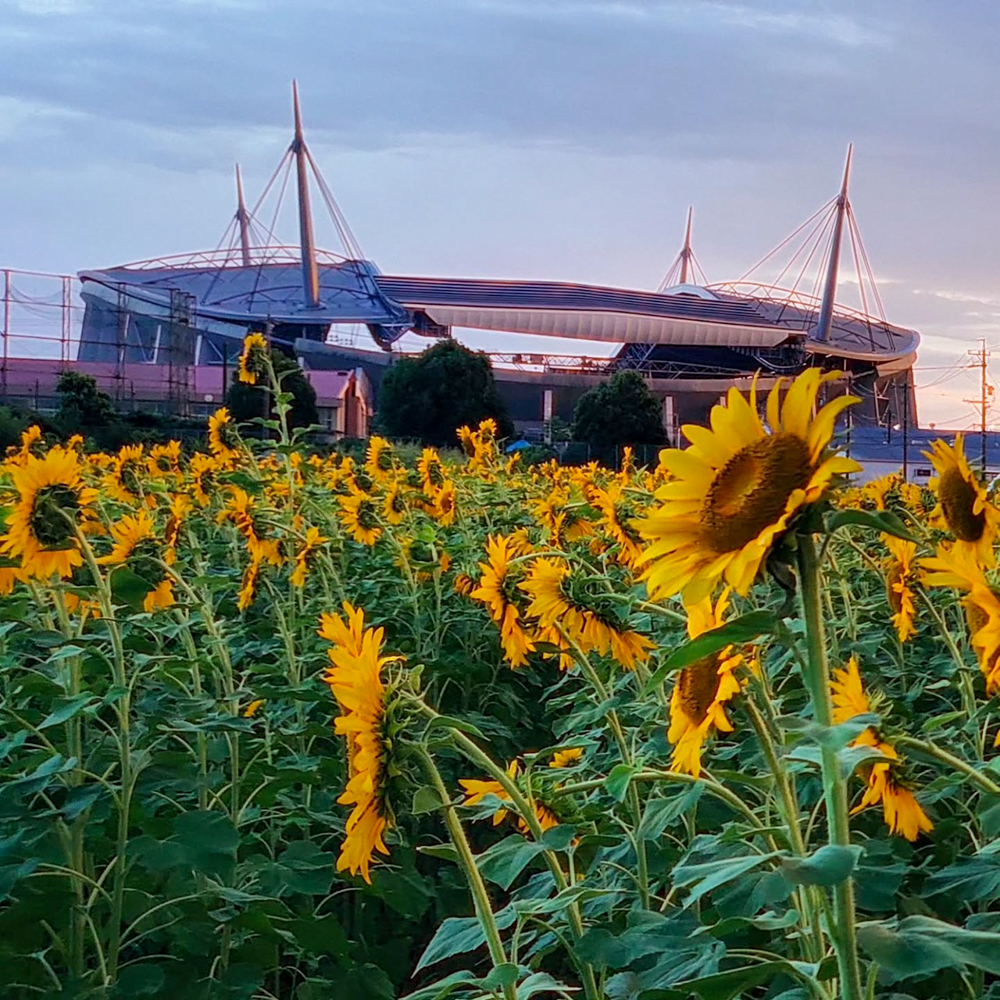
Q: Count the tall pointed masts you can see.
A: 4